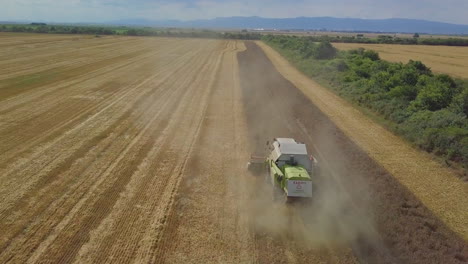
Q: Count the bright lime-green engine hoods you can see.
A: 1